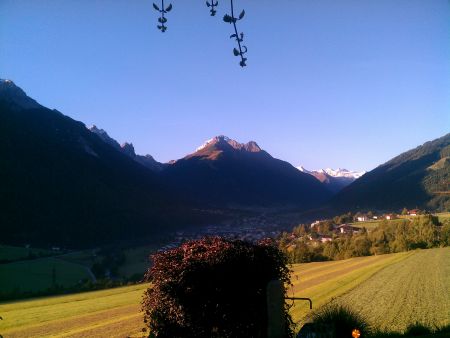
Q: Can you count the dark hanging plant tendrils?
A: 3